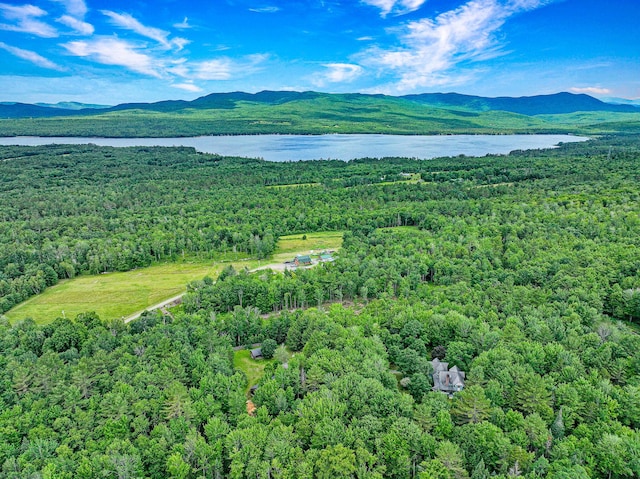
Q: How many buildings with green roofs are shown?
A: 2